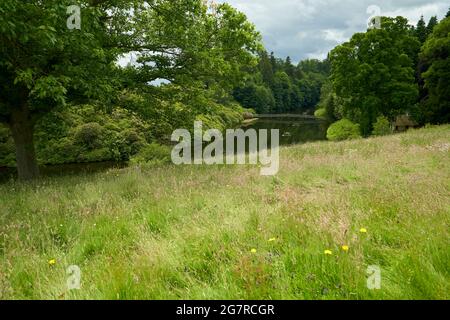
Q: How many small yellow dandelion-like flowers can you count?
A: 6